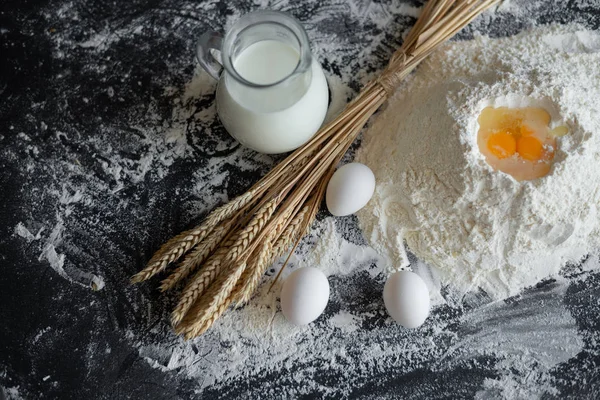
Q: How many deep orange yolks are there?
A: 2